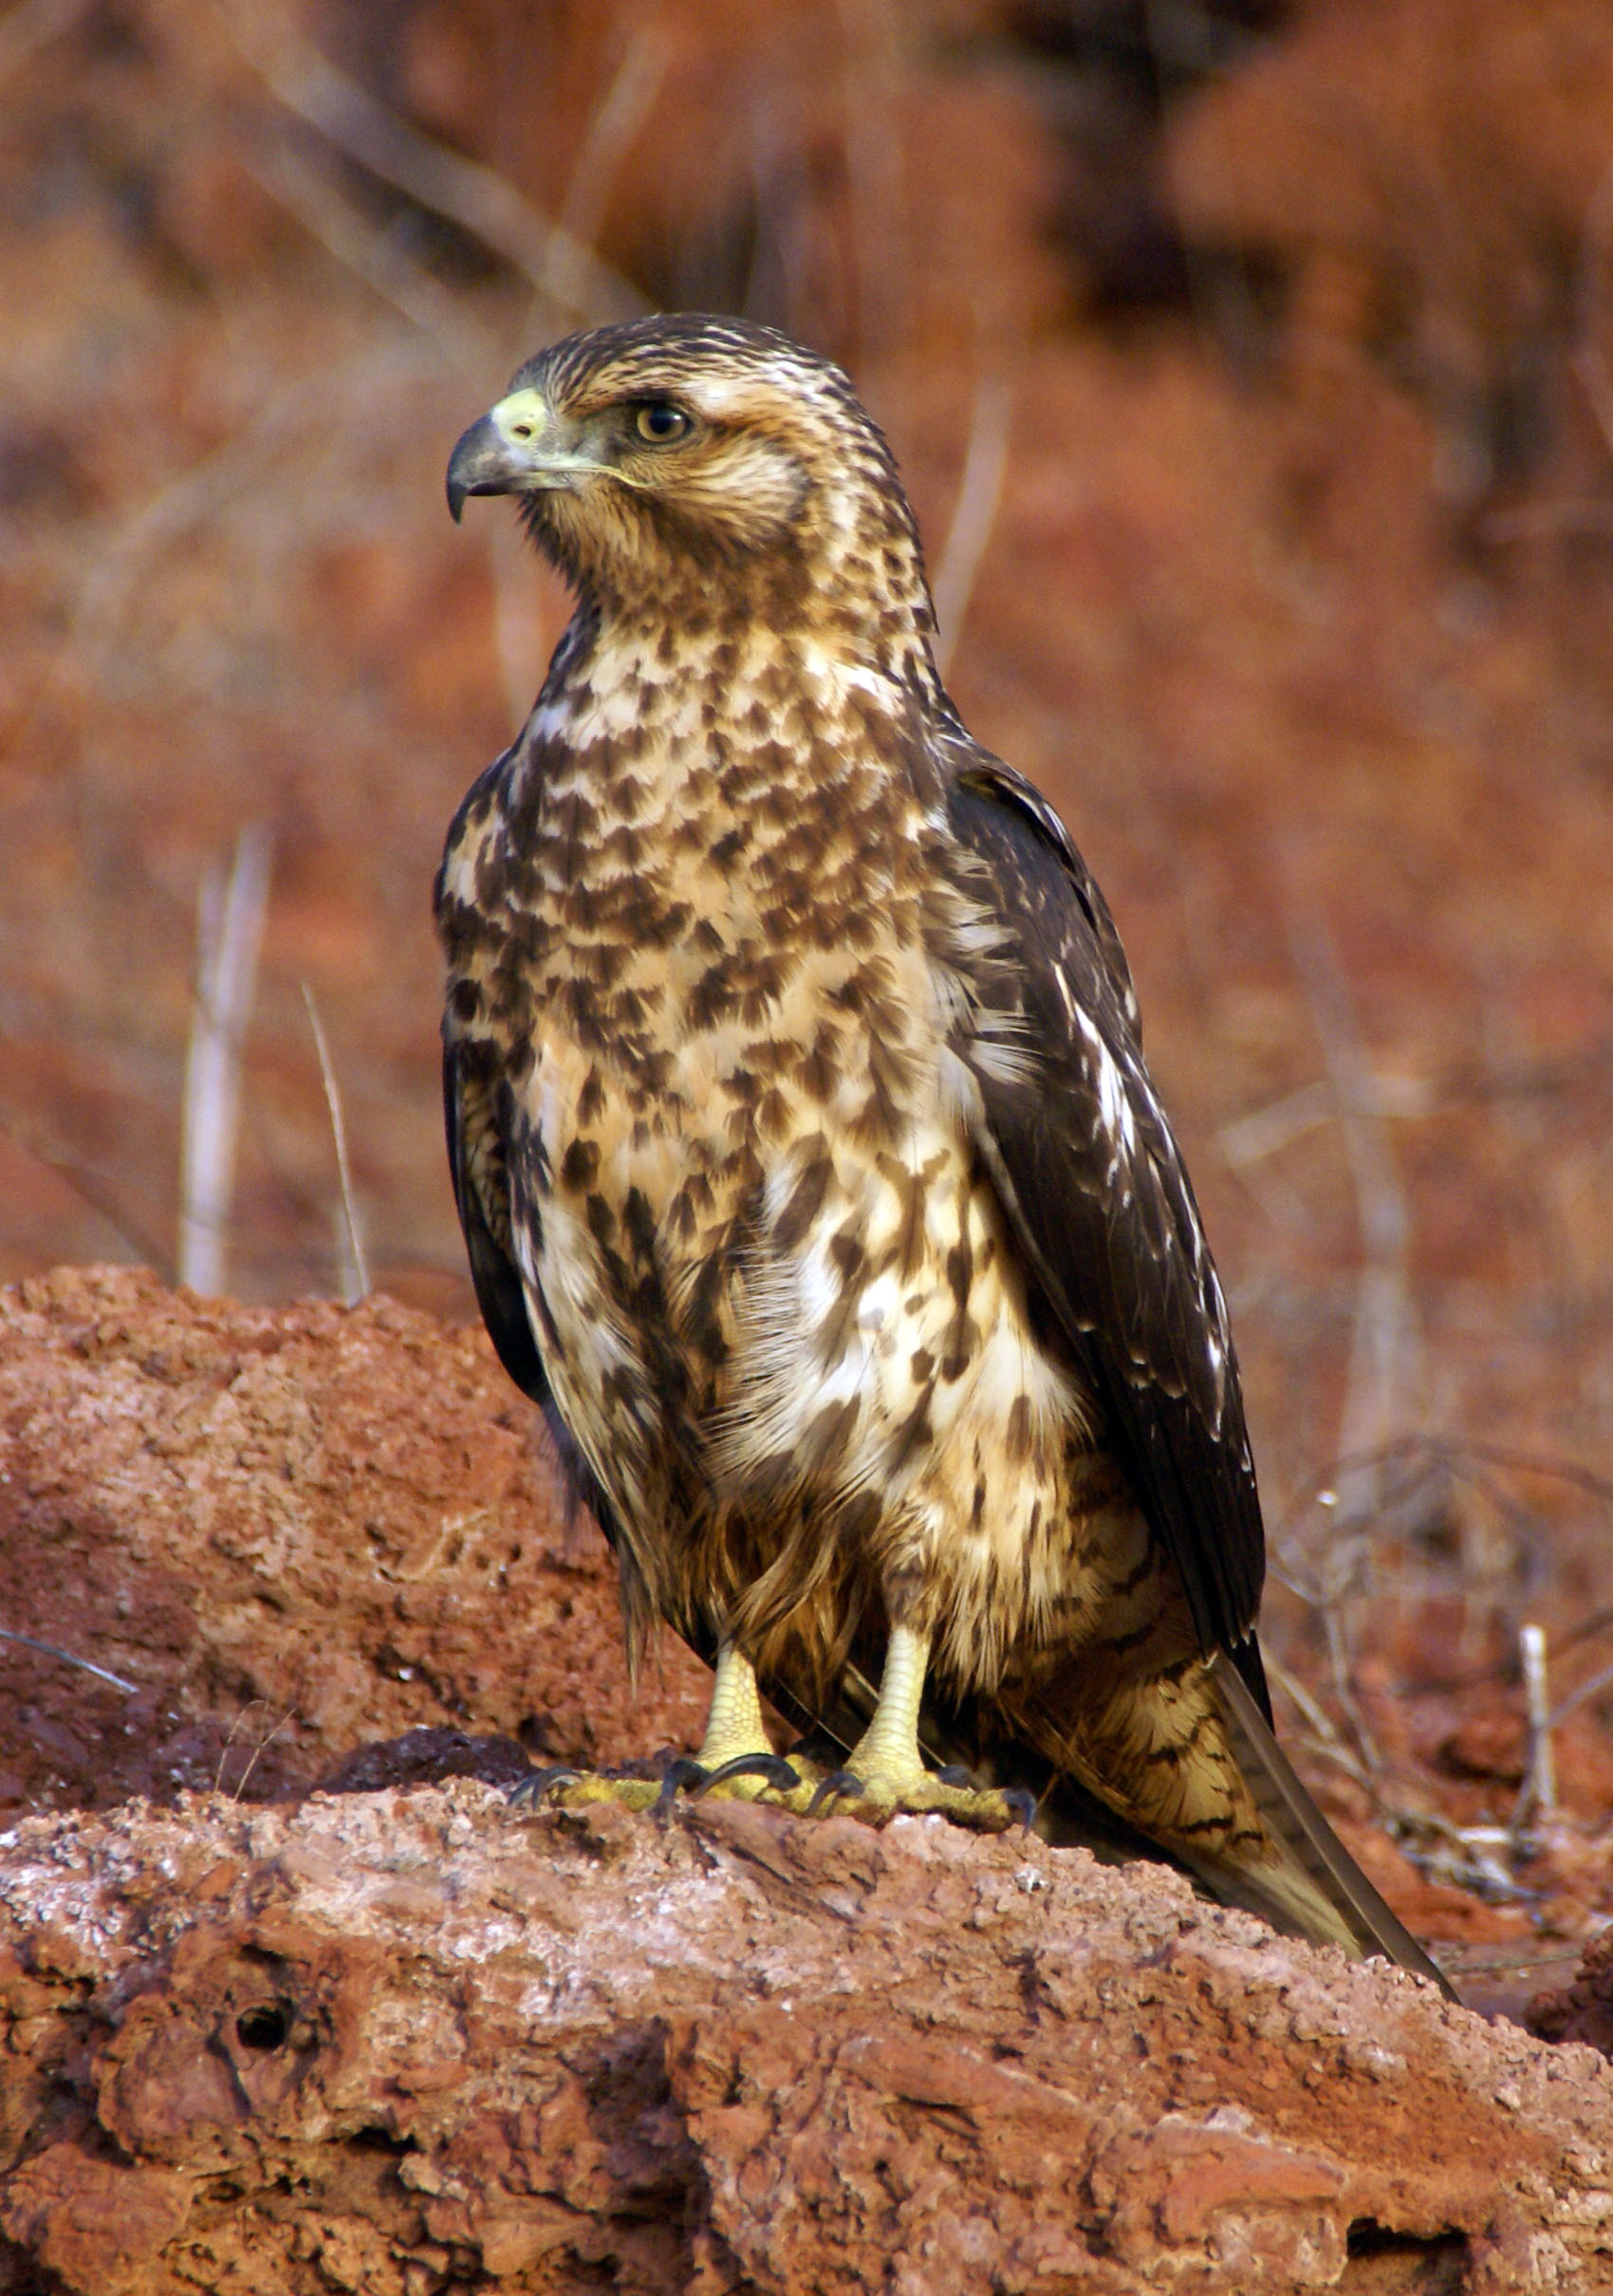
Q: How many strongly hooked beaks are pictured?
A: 1